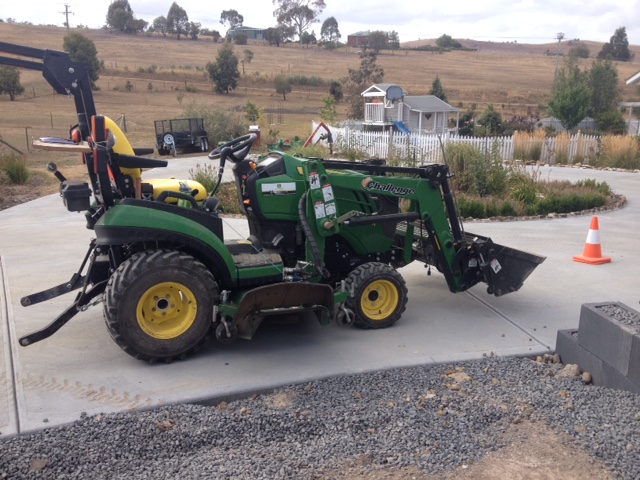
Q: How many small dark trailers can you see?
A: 1